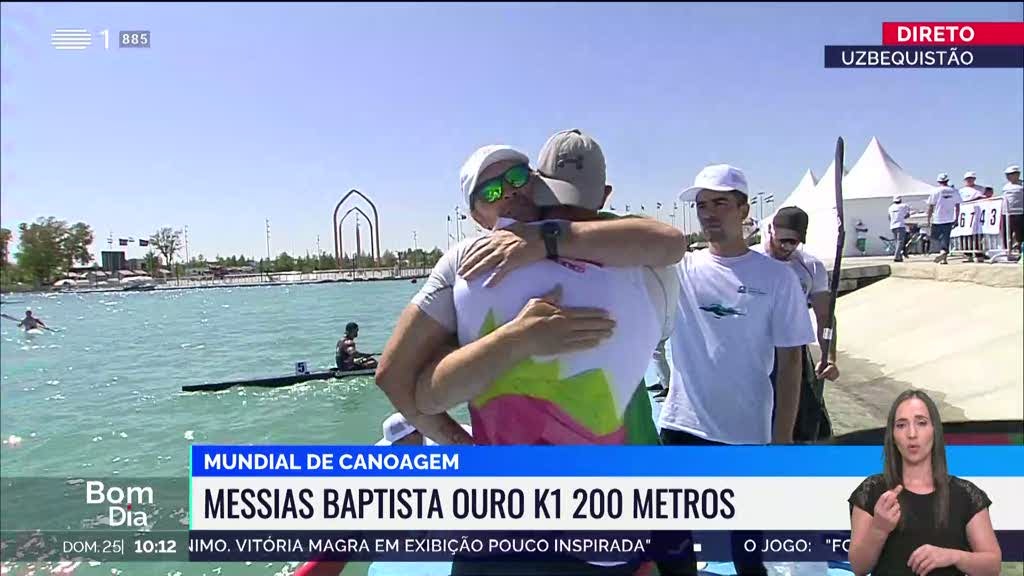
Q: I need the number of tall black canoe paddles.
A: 1